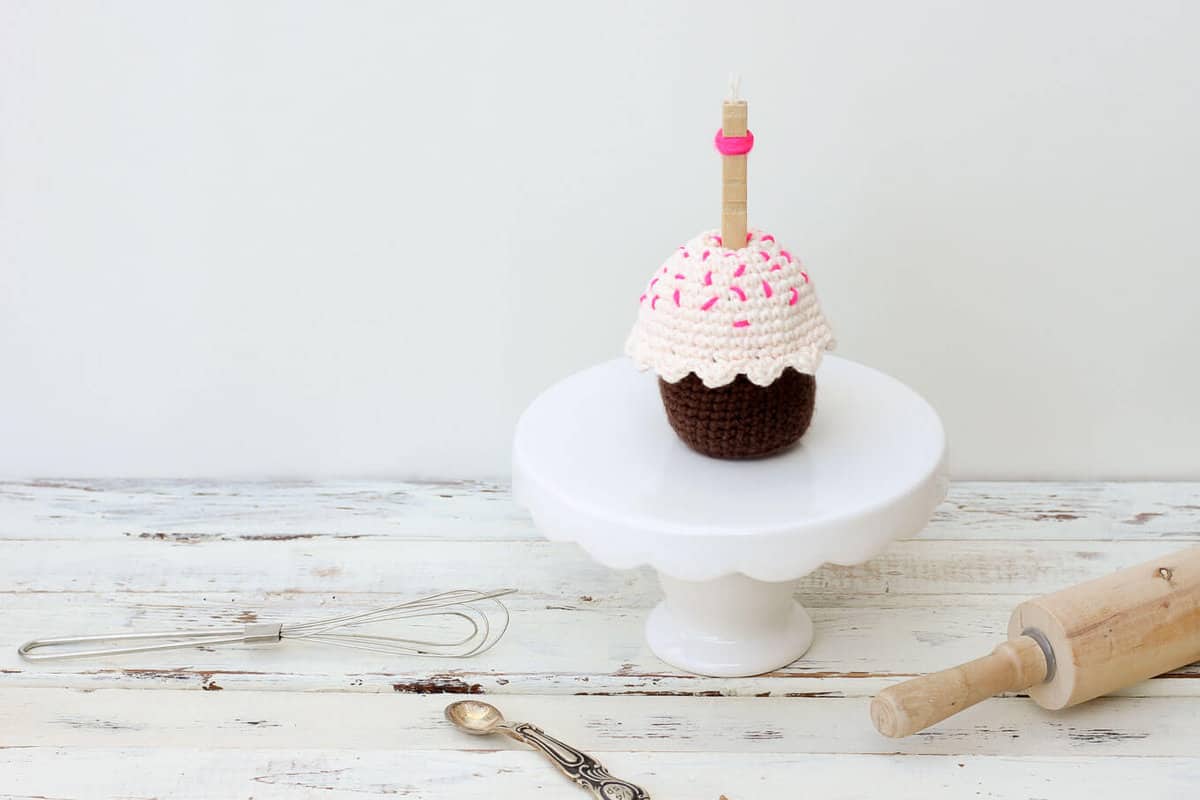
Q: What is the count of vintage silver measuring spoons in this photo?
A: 1